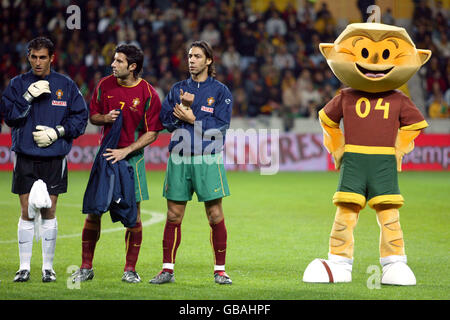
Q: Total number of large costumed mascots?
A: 1